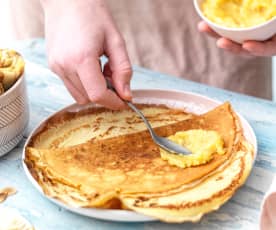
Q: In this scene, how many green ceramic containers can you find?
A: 0